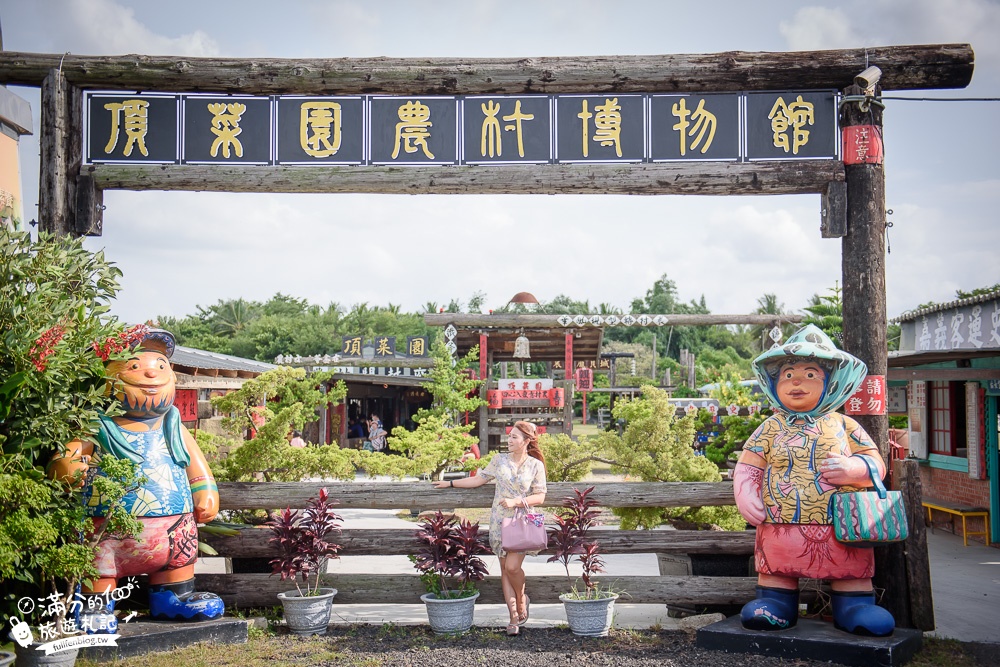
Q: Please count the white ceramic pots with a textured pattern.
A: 3